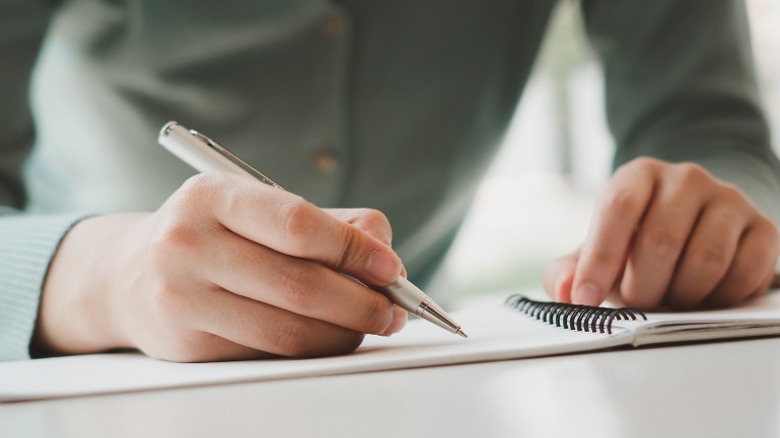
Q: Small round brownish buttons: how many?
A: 2